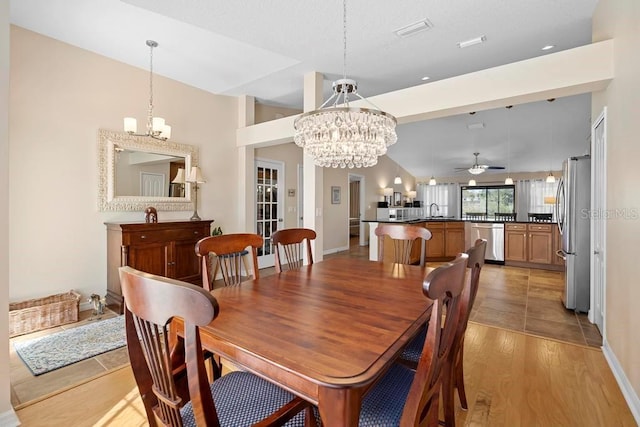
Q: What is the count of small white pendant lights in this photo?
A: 5